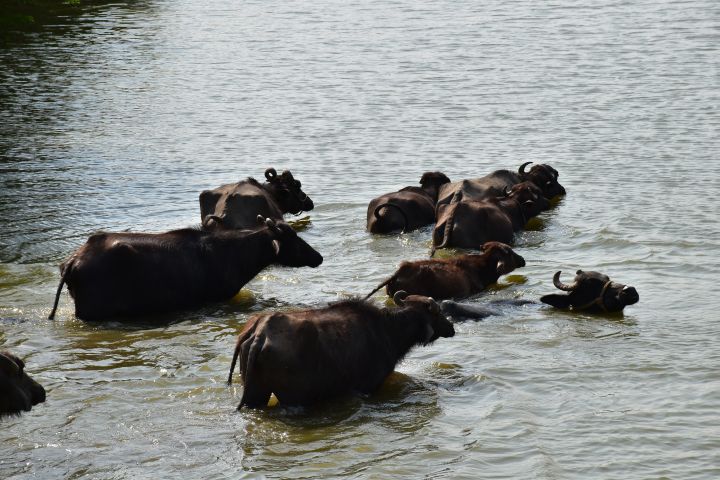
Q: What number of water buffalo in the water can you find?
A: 9